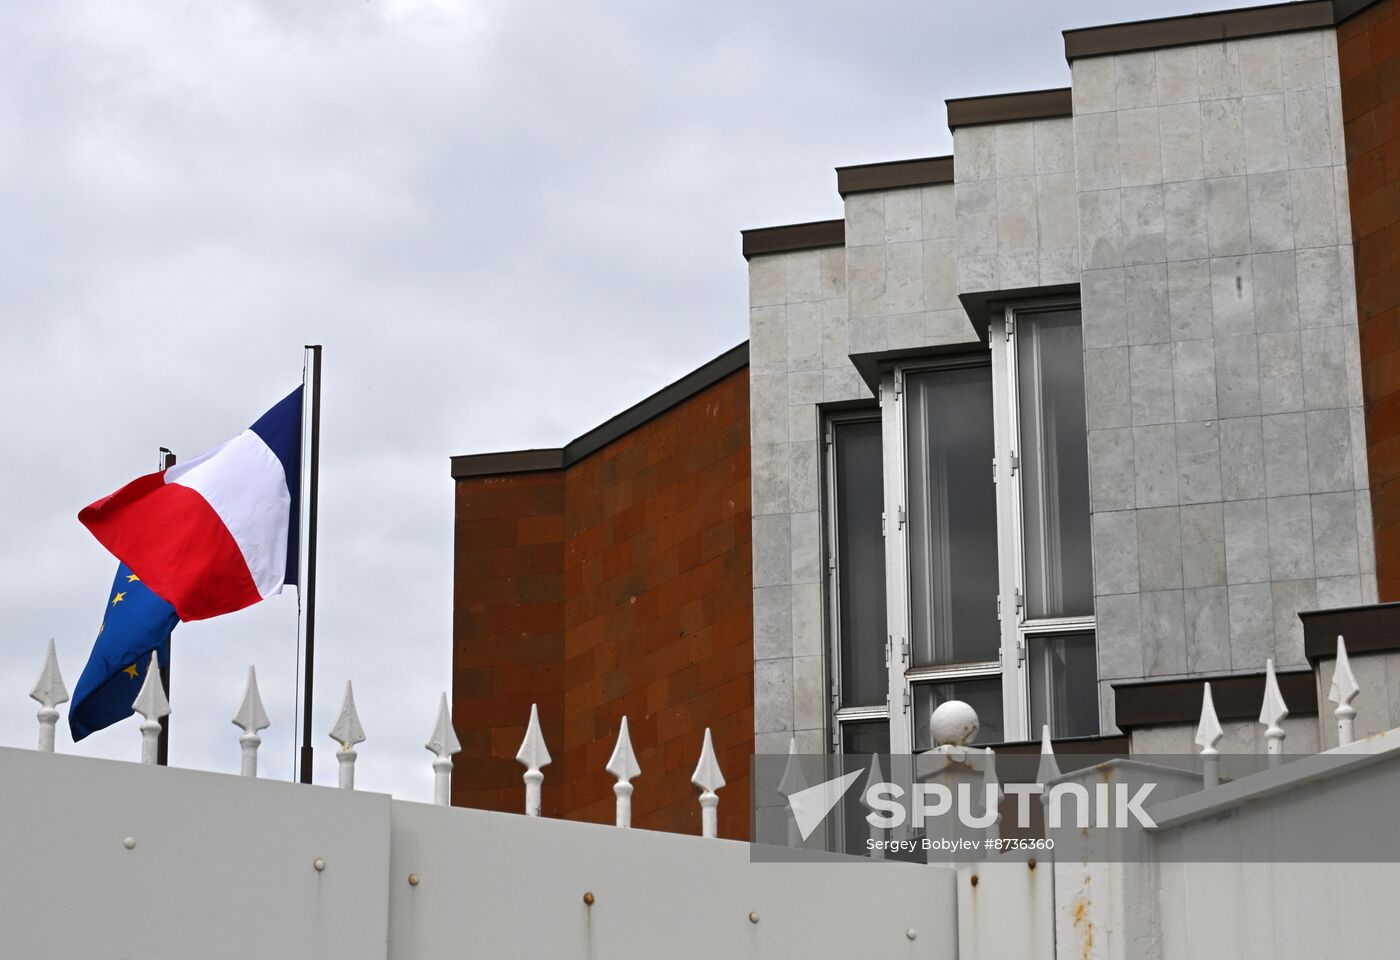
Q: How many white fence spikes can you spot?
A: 15